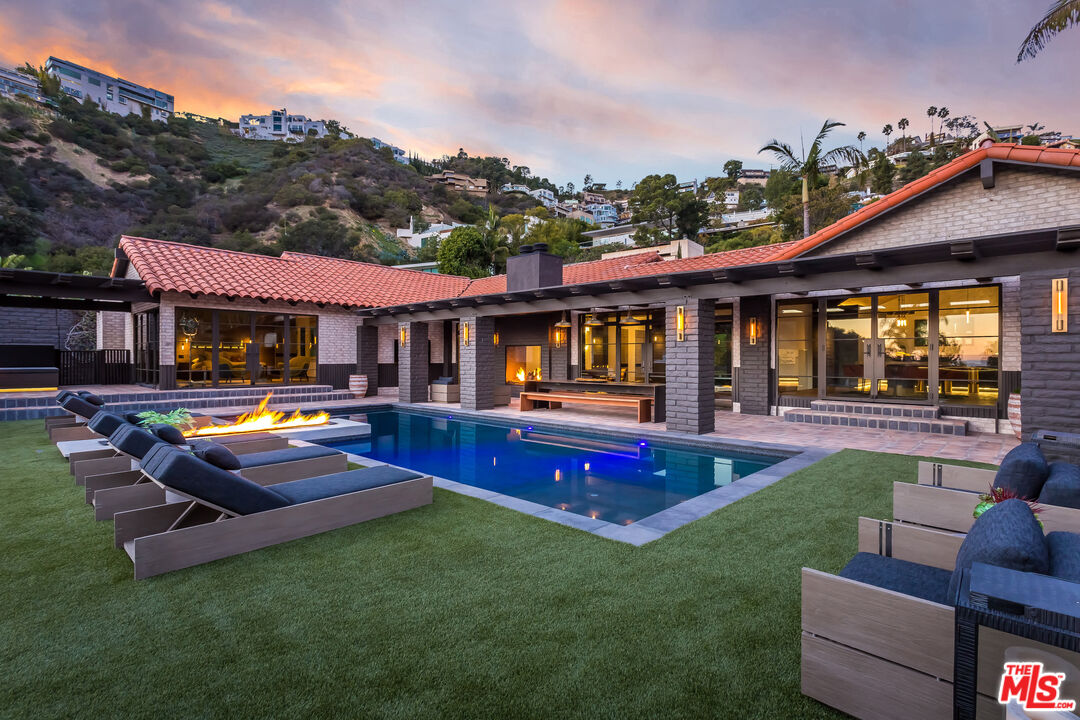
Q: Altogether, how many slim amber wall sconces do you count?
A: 7